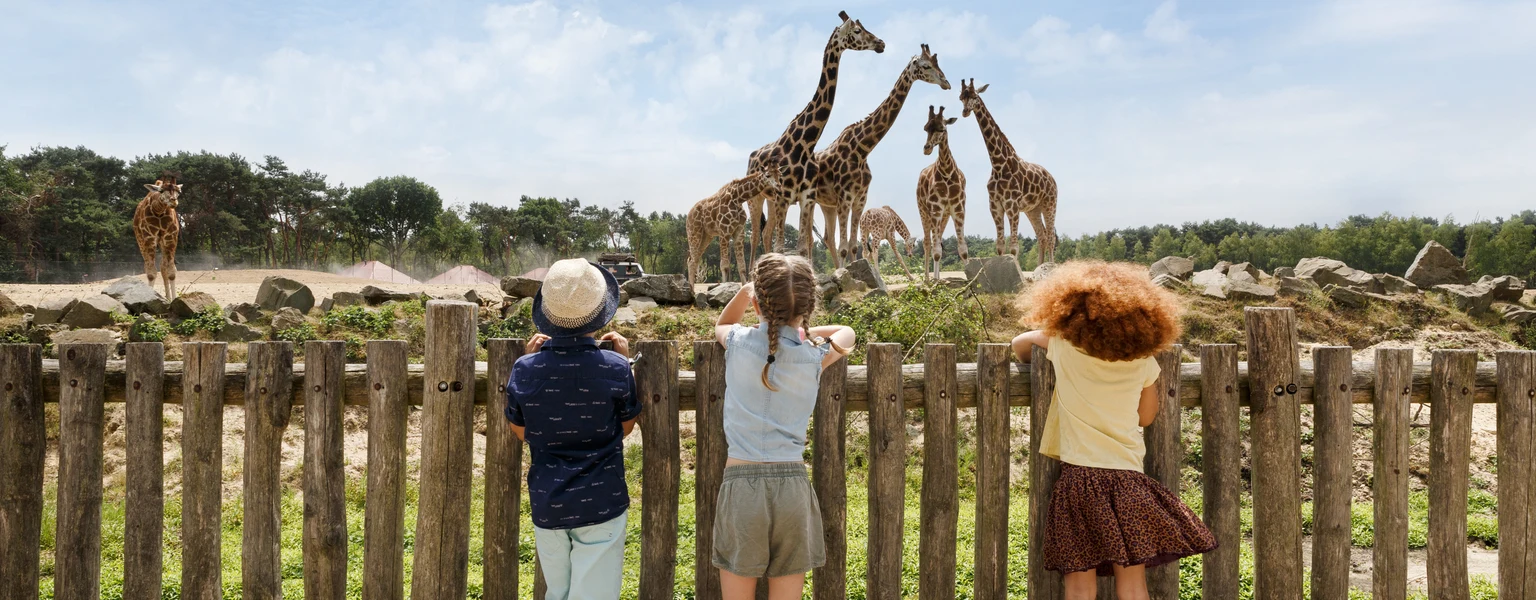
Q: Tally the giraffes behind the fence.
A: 7